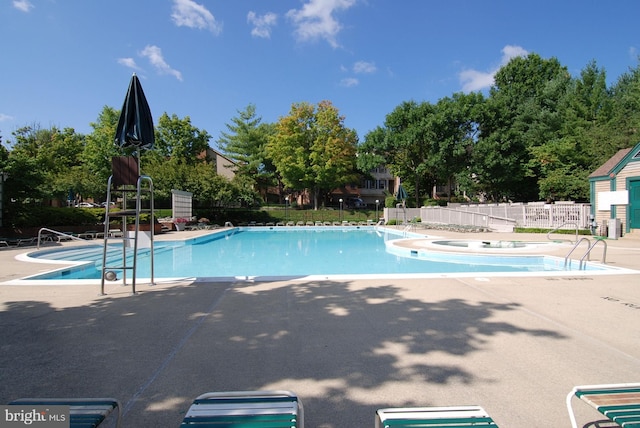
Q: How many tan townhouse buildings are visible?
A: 2